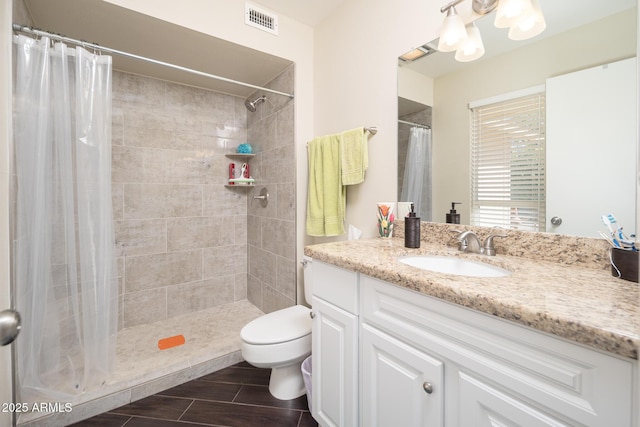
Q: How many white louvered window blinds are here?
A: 1